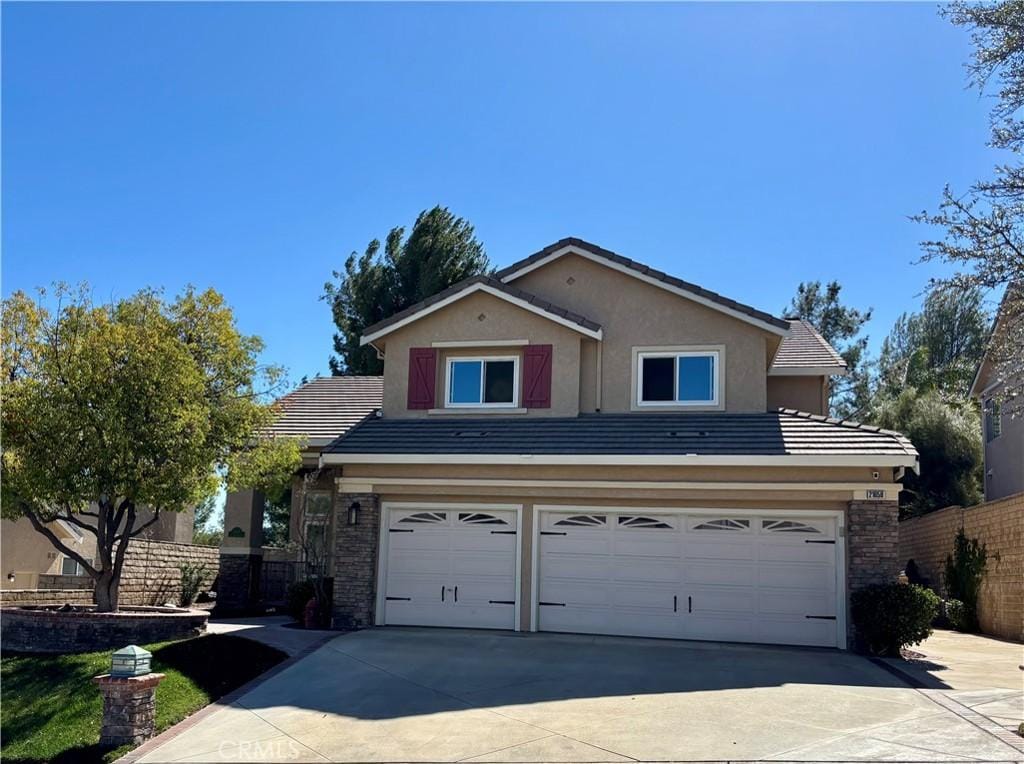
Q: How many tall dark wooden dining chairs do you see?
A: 0